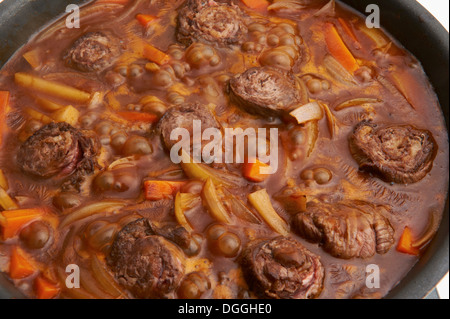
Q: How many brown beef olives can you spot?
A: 9